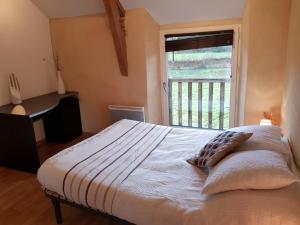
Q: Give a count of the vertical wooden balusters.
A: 6